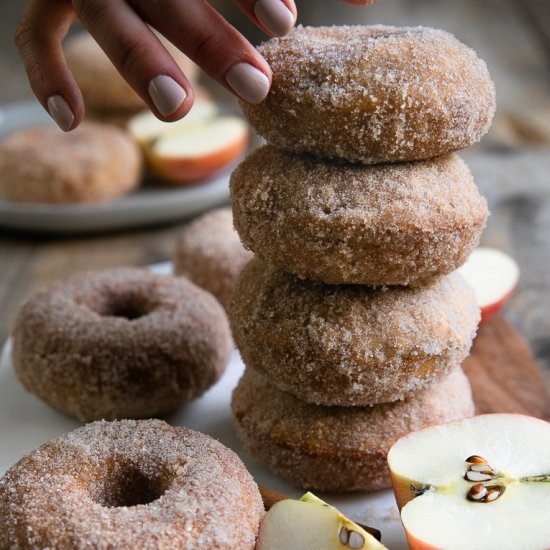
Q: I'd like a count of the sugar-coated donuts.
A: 9